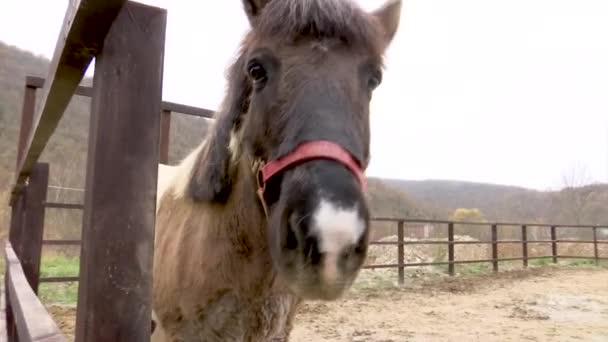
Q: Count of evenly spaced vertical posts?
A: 6